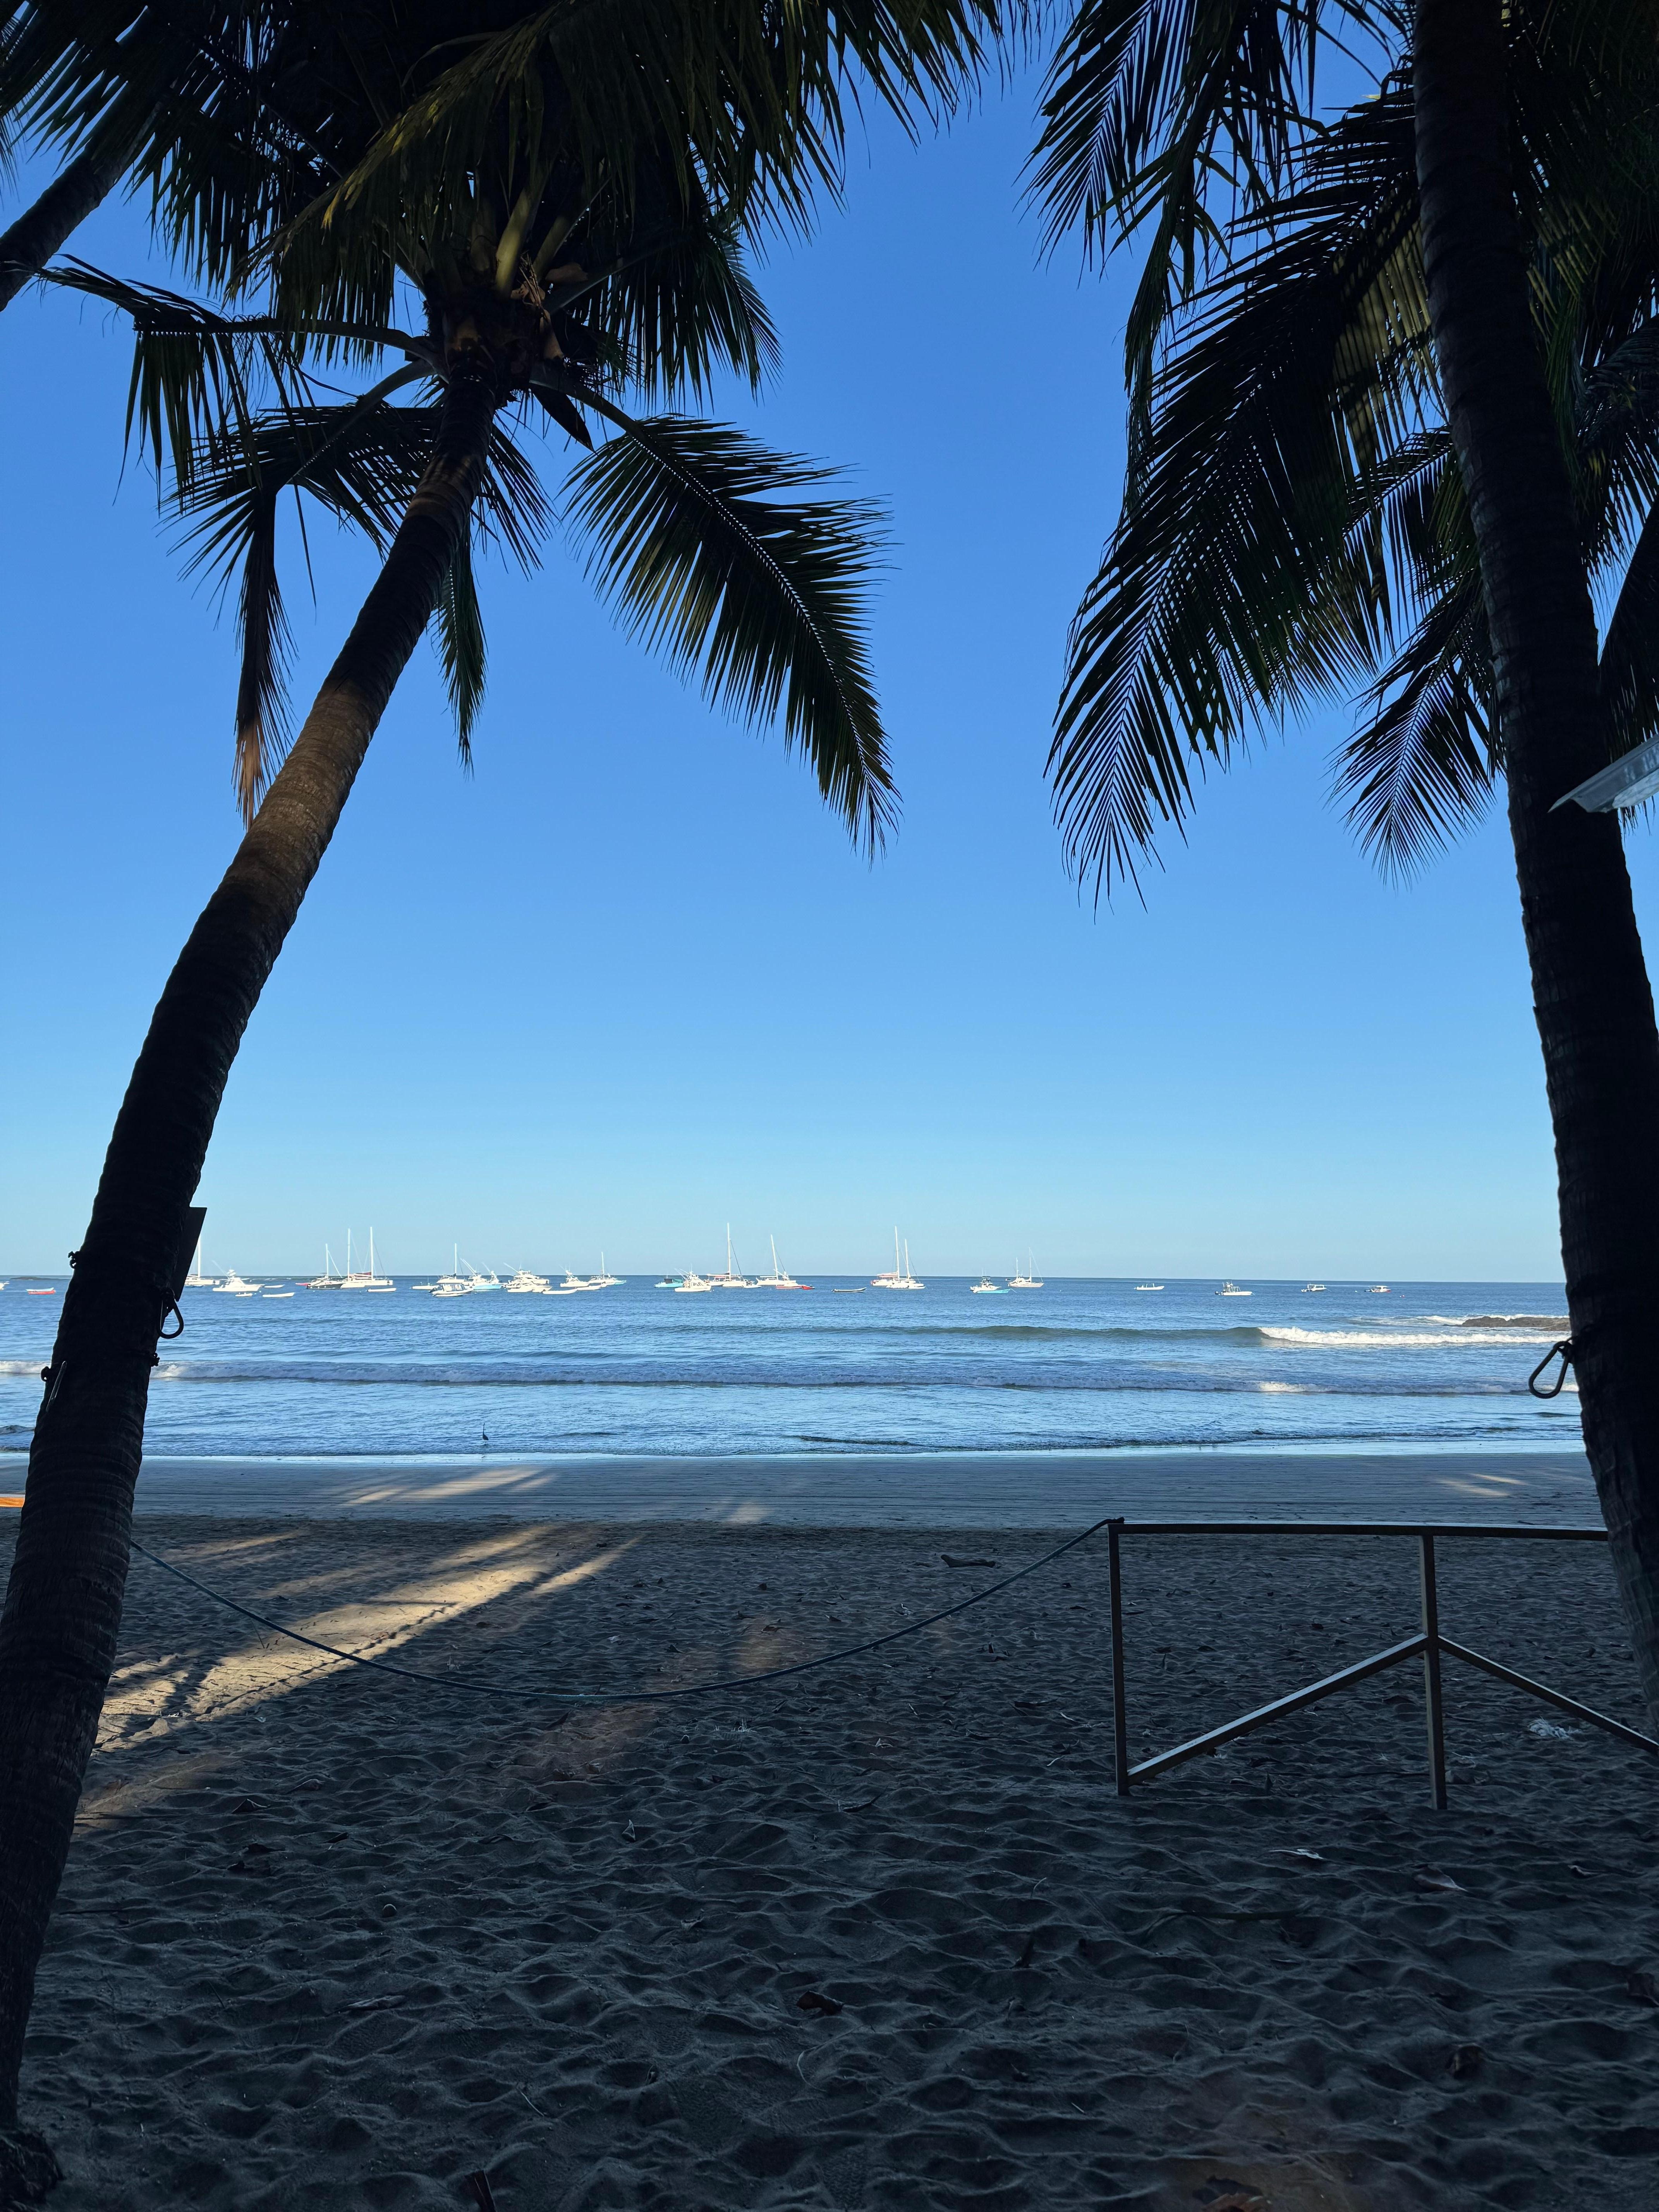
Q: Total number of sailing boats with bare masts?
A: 11